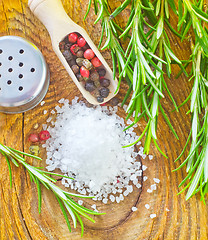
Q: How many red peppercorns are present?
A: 8